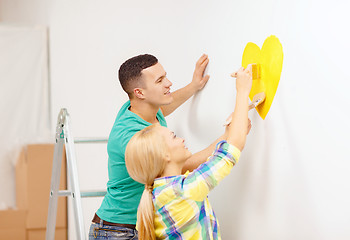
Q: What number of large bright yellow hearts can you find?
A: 1